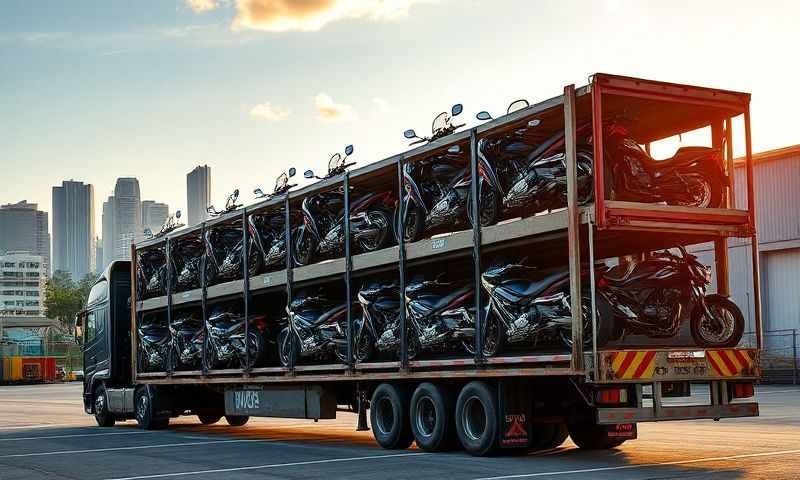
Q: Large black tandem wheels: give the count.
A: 3